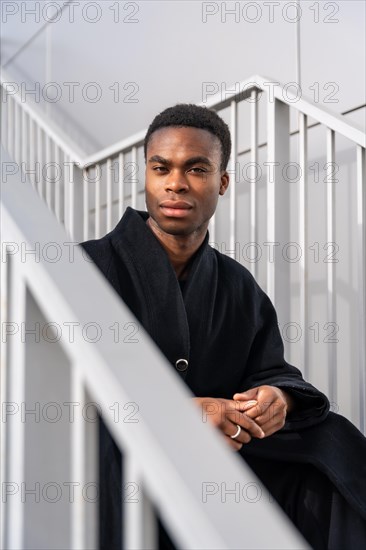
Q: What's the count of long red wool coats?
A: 0